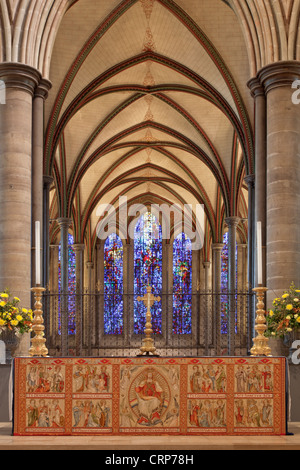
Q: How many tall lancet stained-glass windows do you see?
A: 5